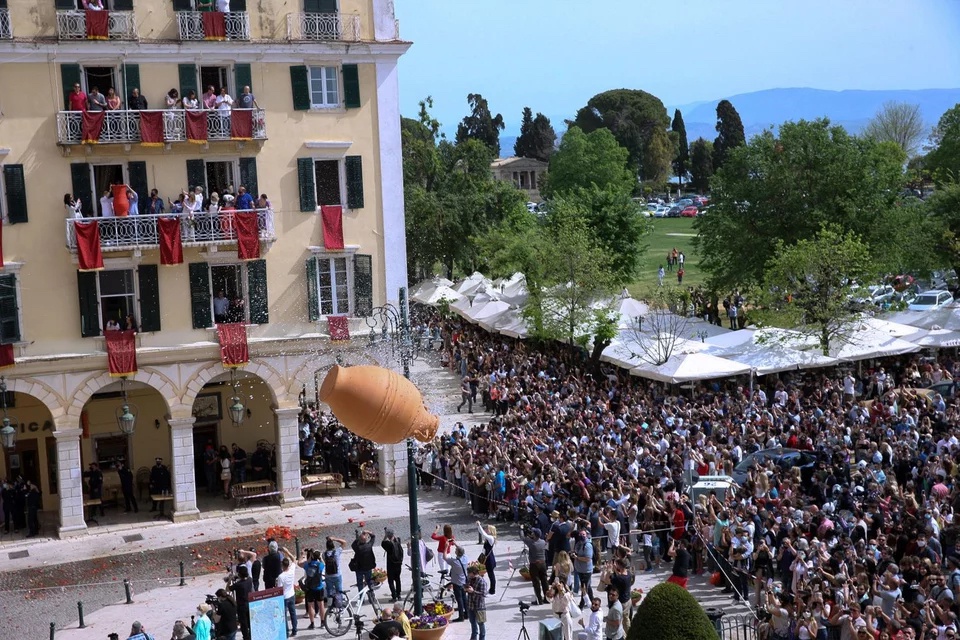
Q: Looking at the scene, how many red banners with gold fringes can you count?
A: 15